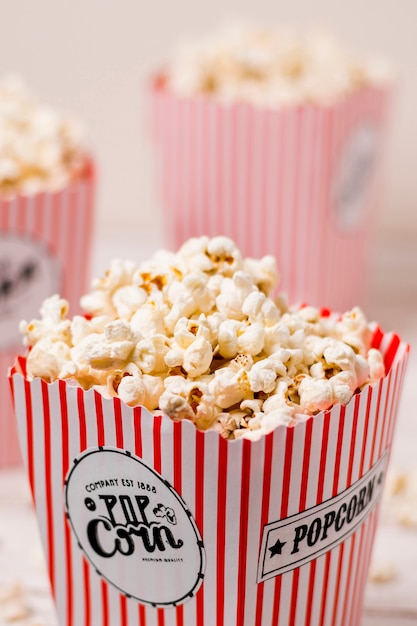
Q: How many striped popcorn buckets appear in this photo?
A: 3